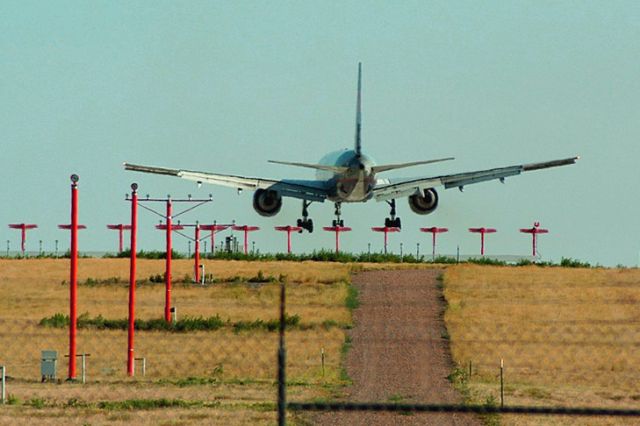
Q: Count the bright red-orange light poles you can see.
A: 4